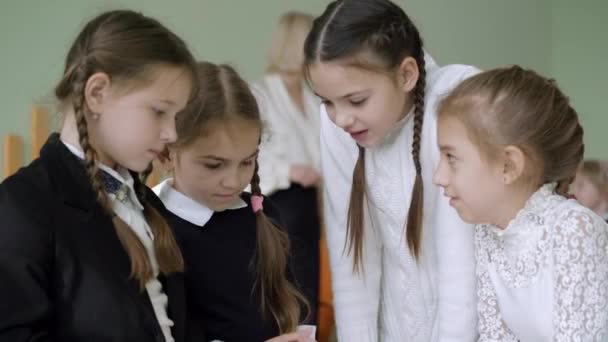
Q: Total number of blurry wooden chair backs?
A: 2